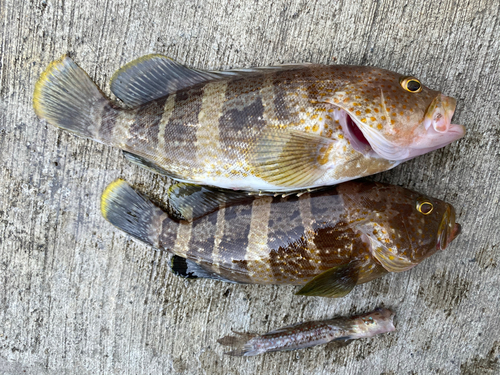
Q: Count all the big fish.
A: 2